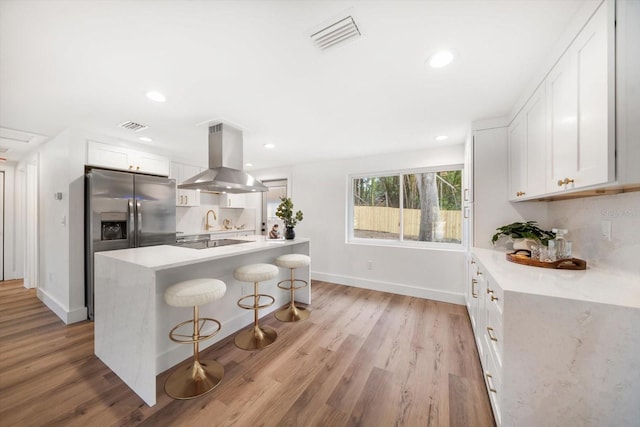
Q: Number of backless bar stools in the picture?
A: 3